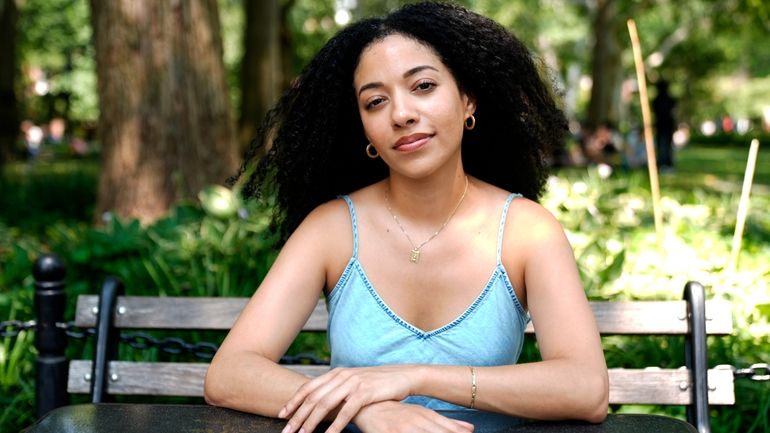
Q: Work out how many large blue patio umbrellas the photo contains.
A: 0